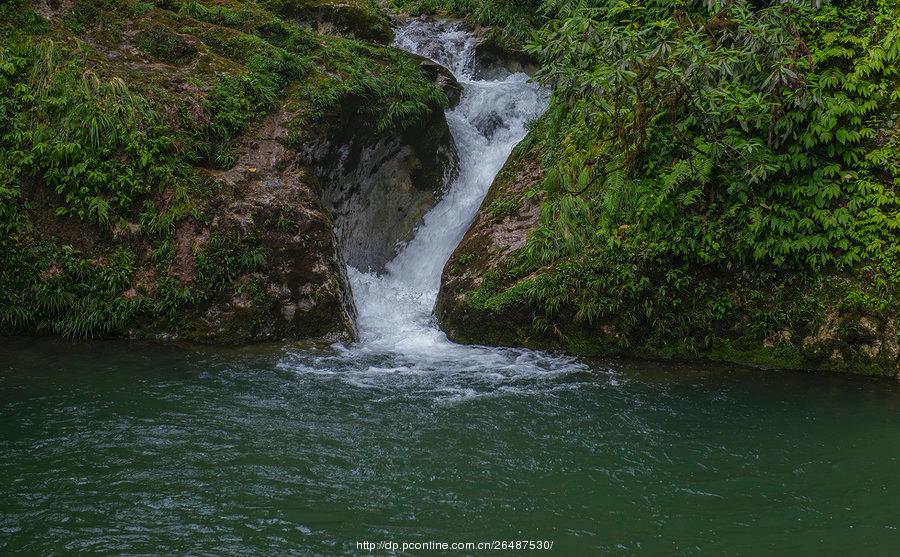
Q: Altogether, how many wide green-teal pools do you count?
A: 1